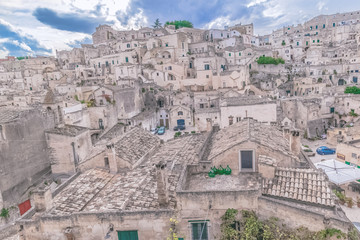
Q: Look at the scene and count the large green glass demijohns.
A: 4